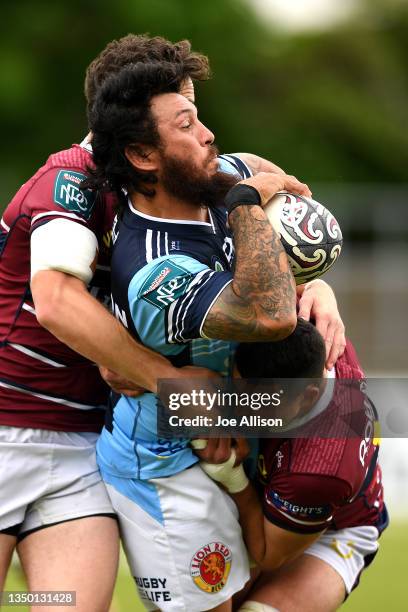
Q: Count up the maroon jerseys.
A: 2